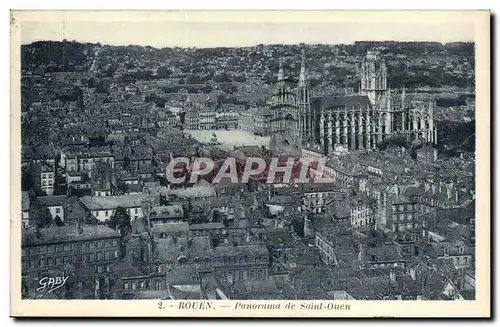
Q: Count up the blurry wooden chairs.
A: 0